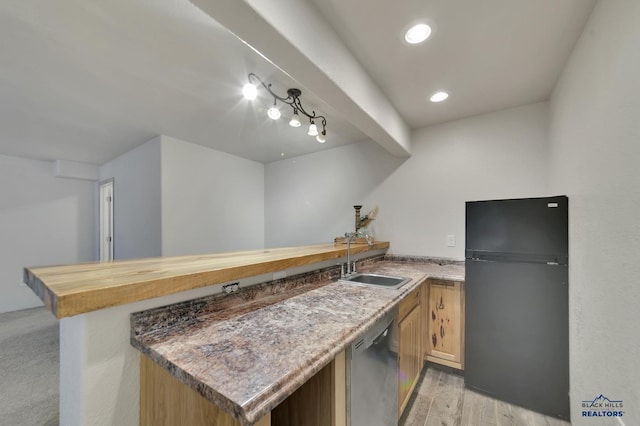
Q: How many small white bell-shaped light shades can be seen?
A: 5